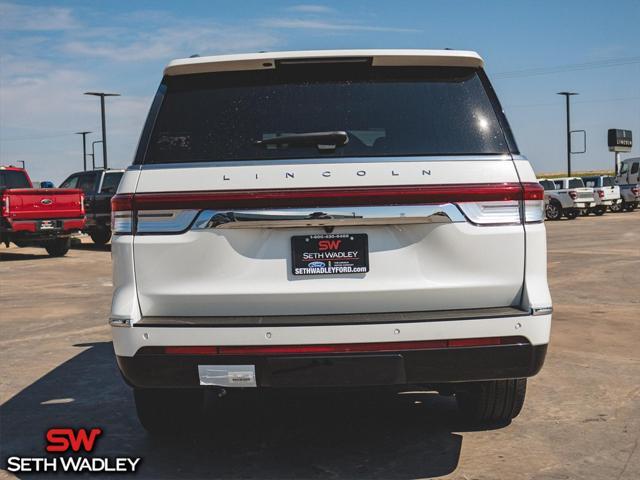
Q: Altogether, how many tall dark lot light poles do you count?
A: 3